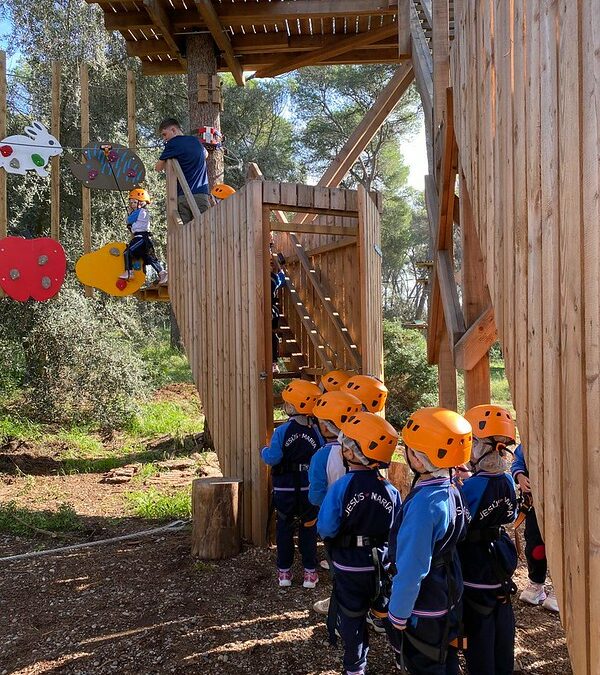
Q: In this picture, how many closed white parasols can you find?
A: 0